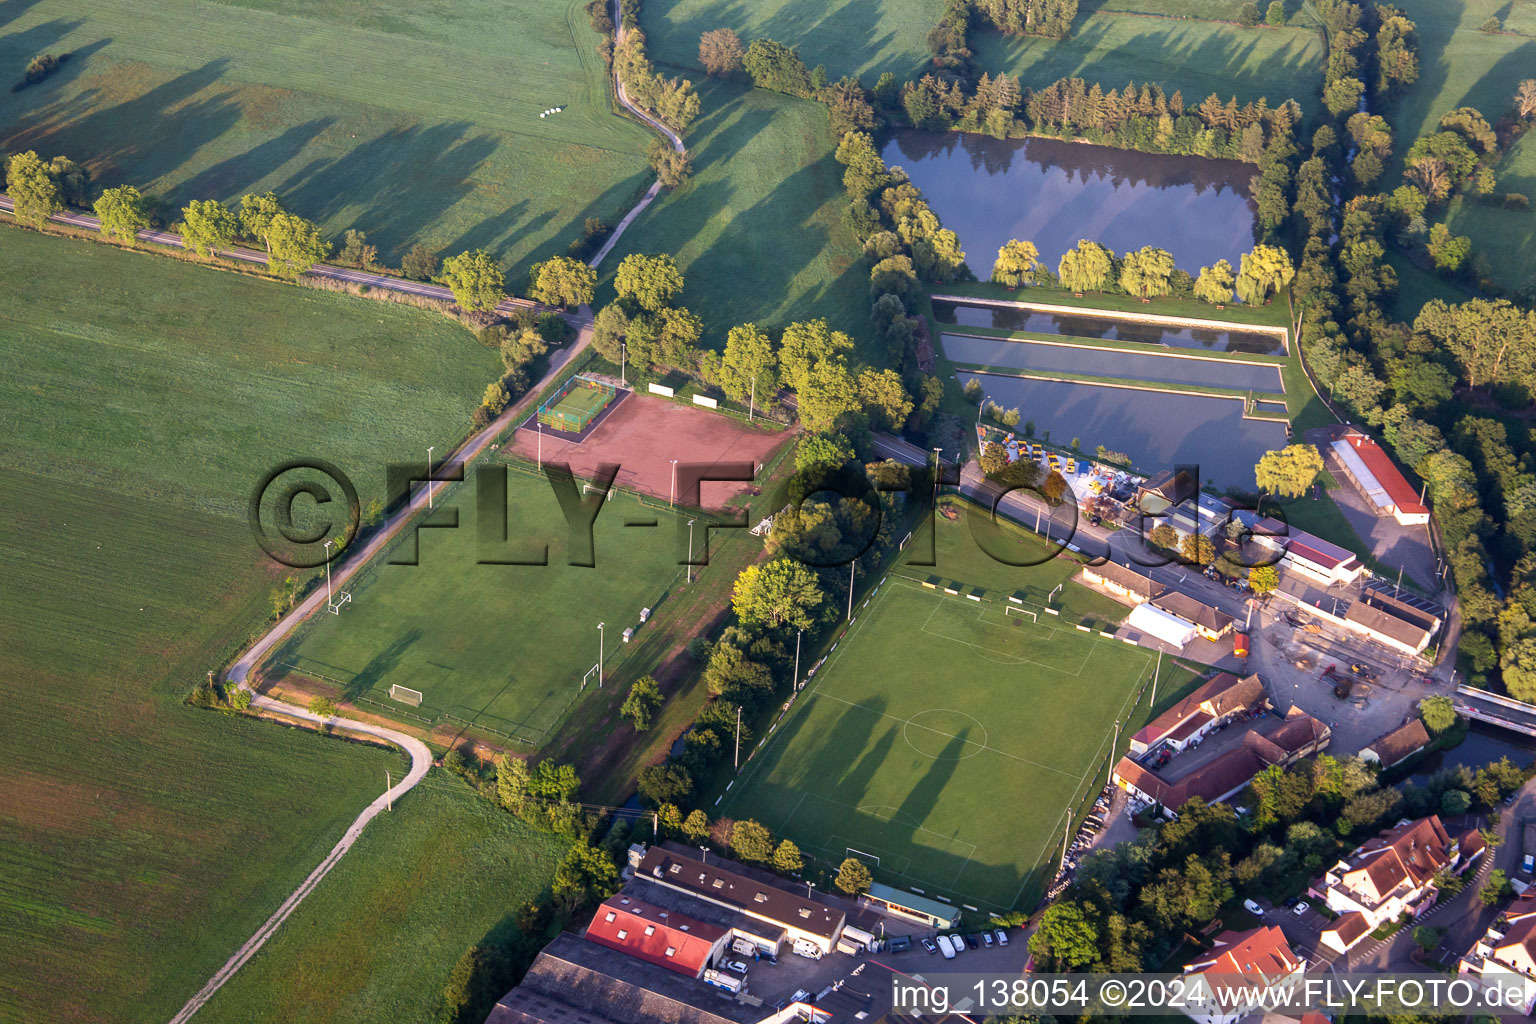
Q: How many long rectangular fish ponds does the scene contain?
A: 3